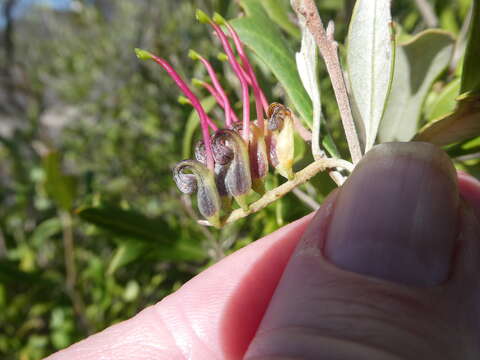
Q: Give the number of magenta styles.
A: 7